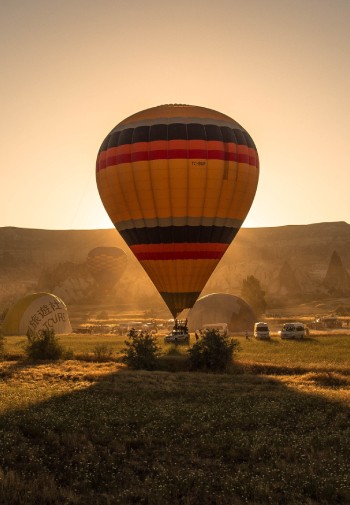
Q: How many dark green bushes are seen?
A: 3